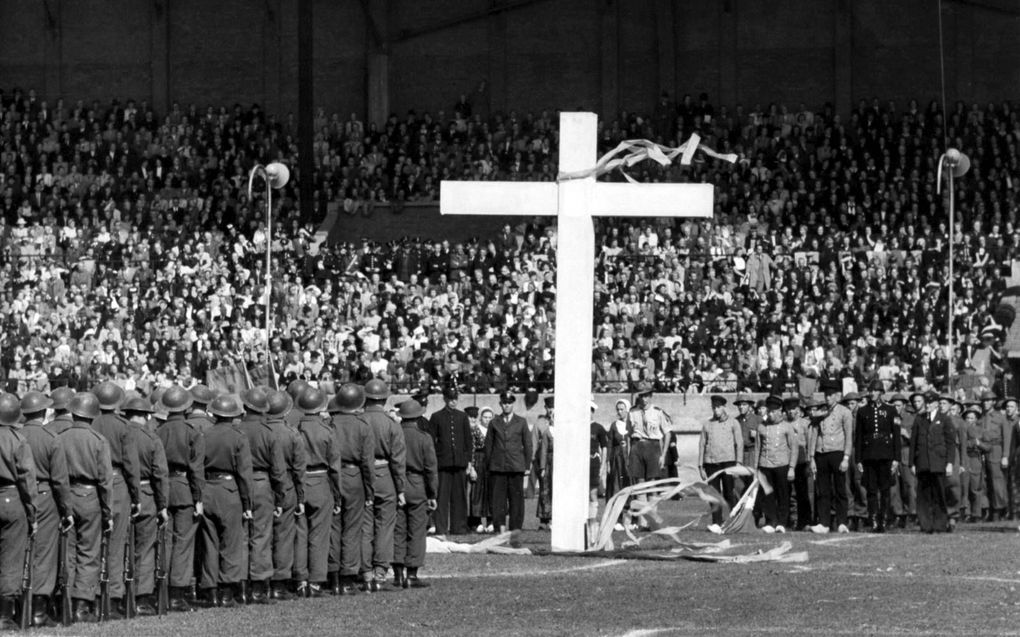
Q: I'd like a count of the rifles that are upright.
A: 5